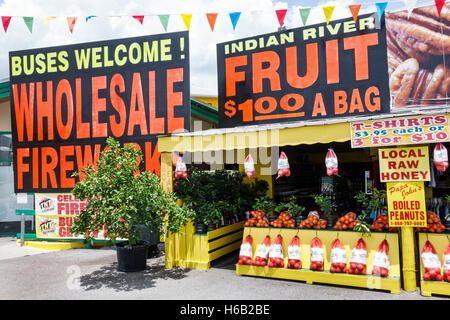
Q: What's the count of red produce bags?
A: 15